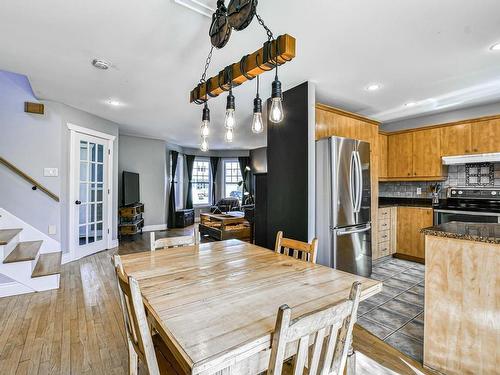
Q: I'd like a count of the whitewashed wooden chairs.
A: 4